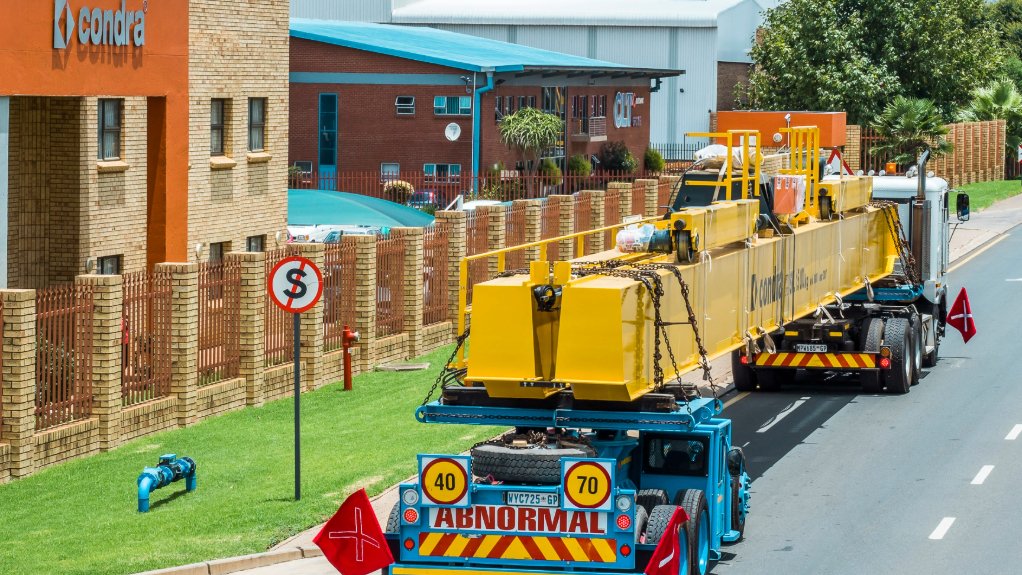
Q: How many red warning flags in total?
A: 3